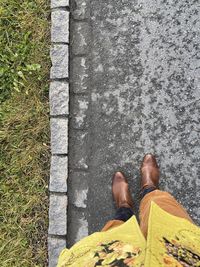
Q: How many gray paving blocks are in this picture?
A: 8